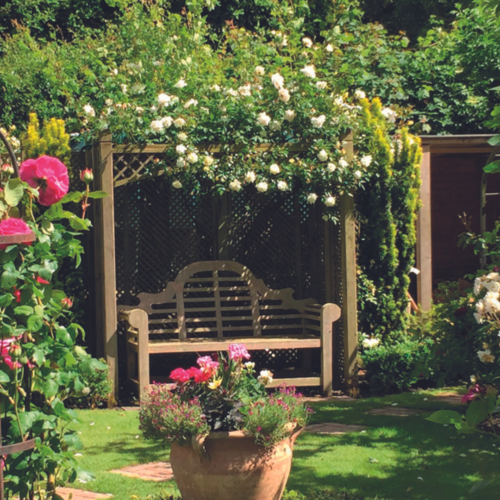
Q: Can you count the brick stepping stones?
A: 5